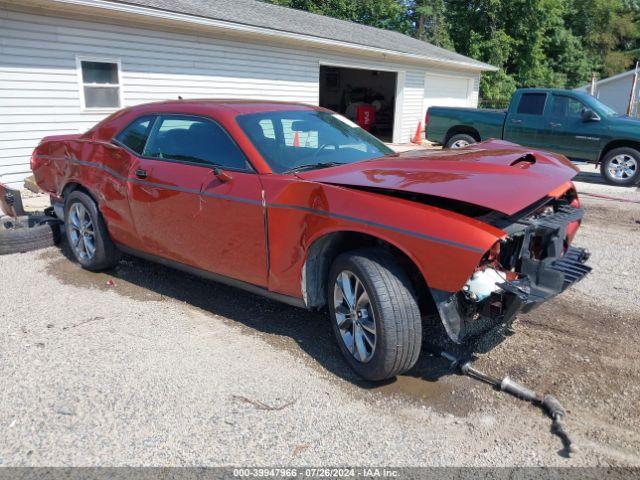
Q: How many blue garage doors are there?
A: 0